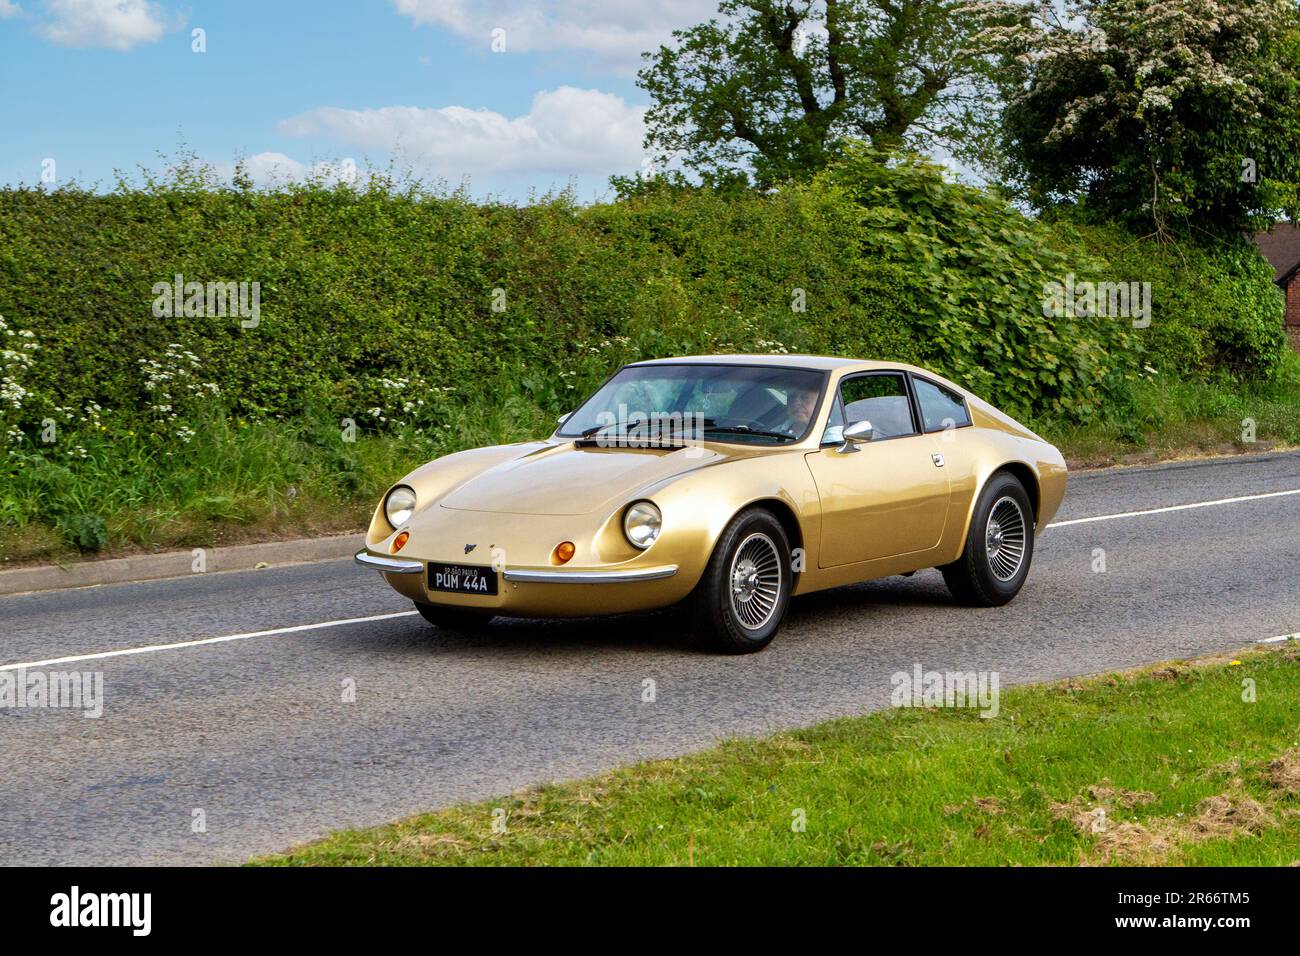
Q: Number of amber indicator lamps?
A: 2